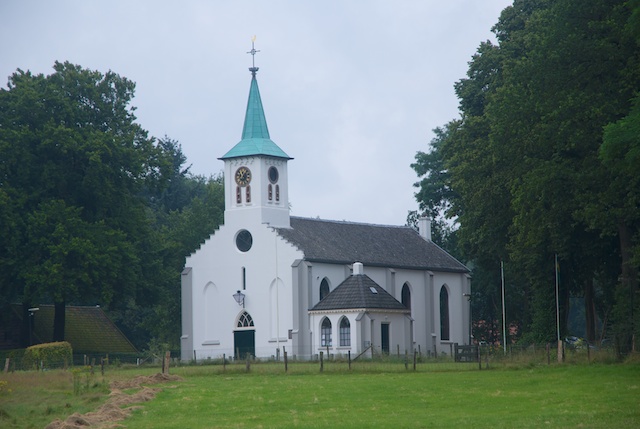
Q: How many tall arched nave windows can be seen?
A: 3